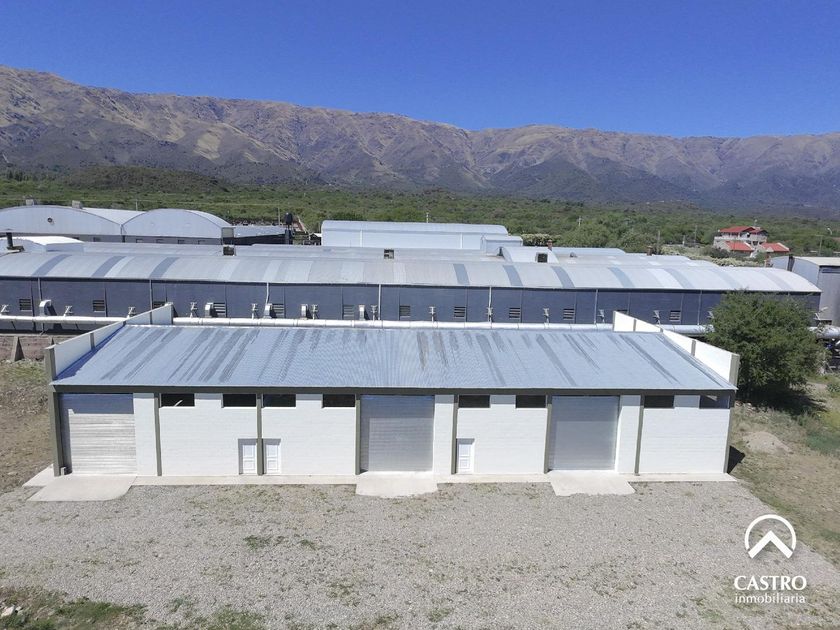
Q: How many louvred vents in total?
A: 12